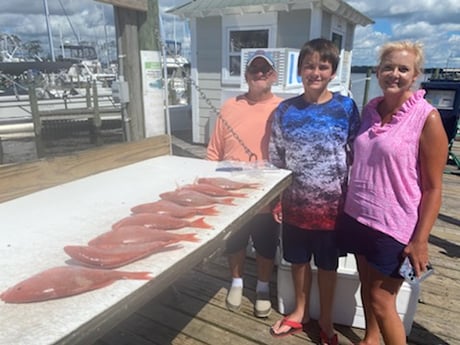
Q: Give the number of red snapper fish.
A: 8